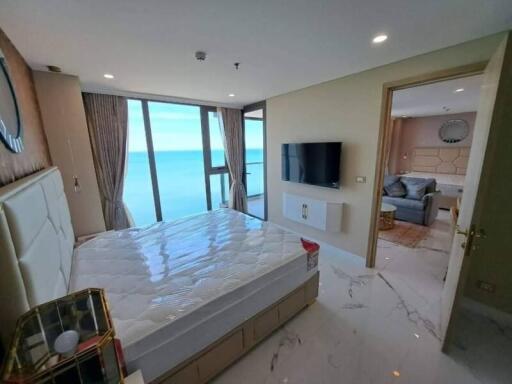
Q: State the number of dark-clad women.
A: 0